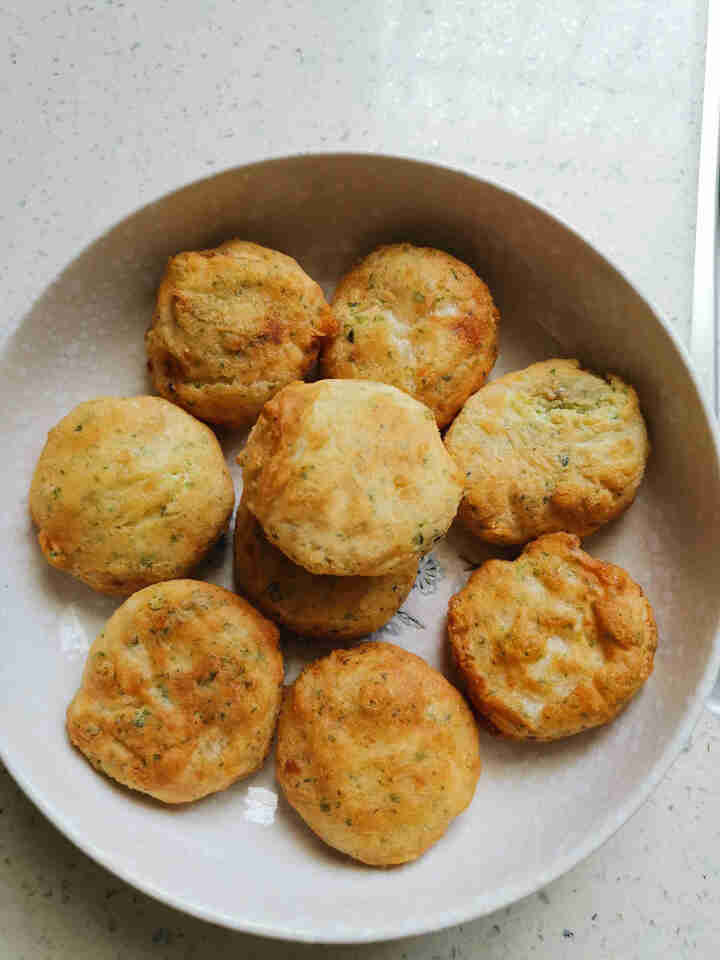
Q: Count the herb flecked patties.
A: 9